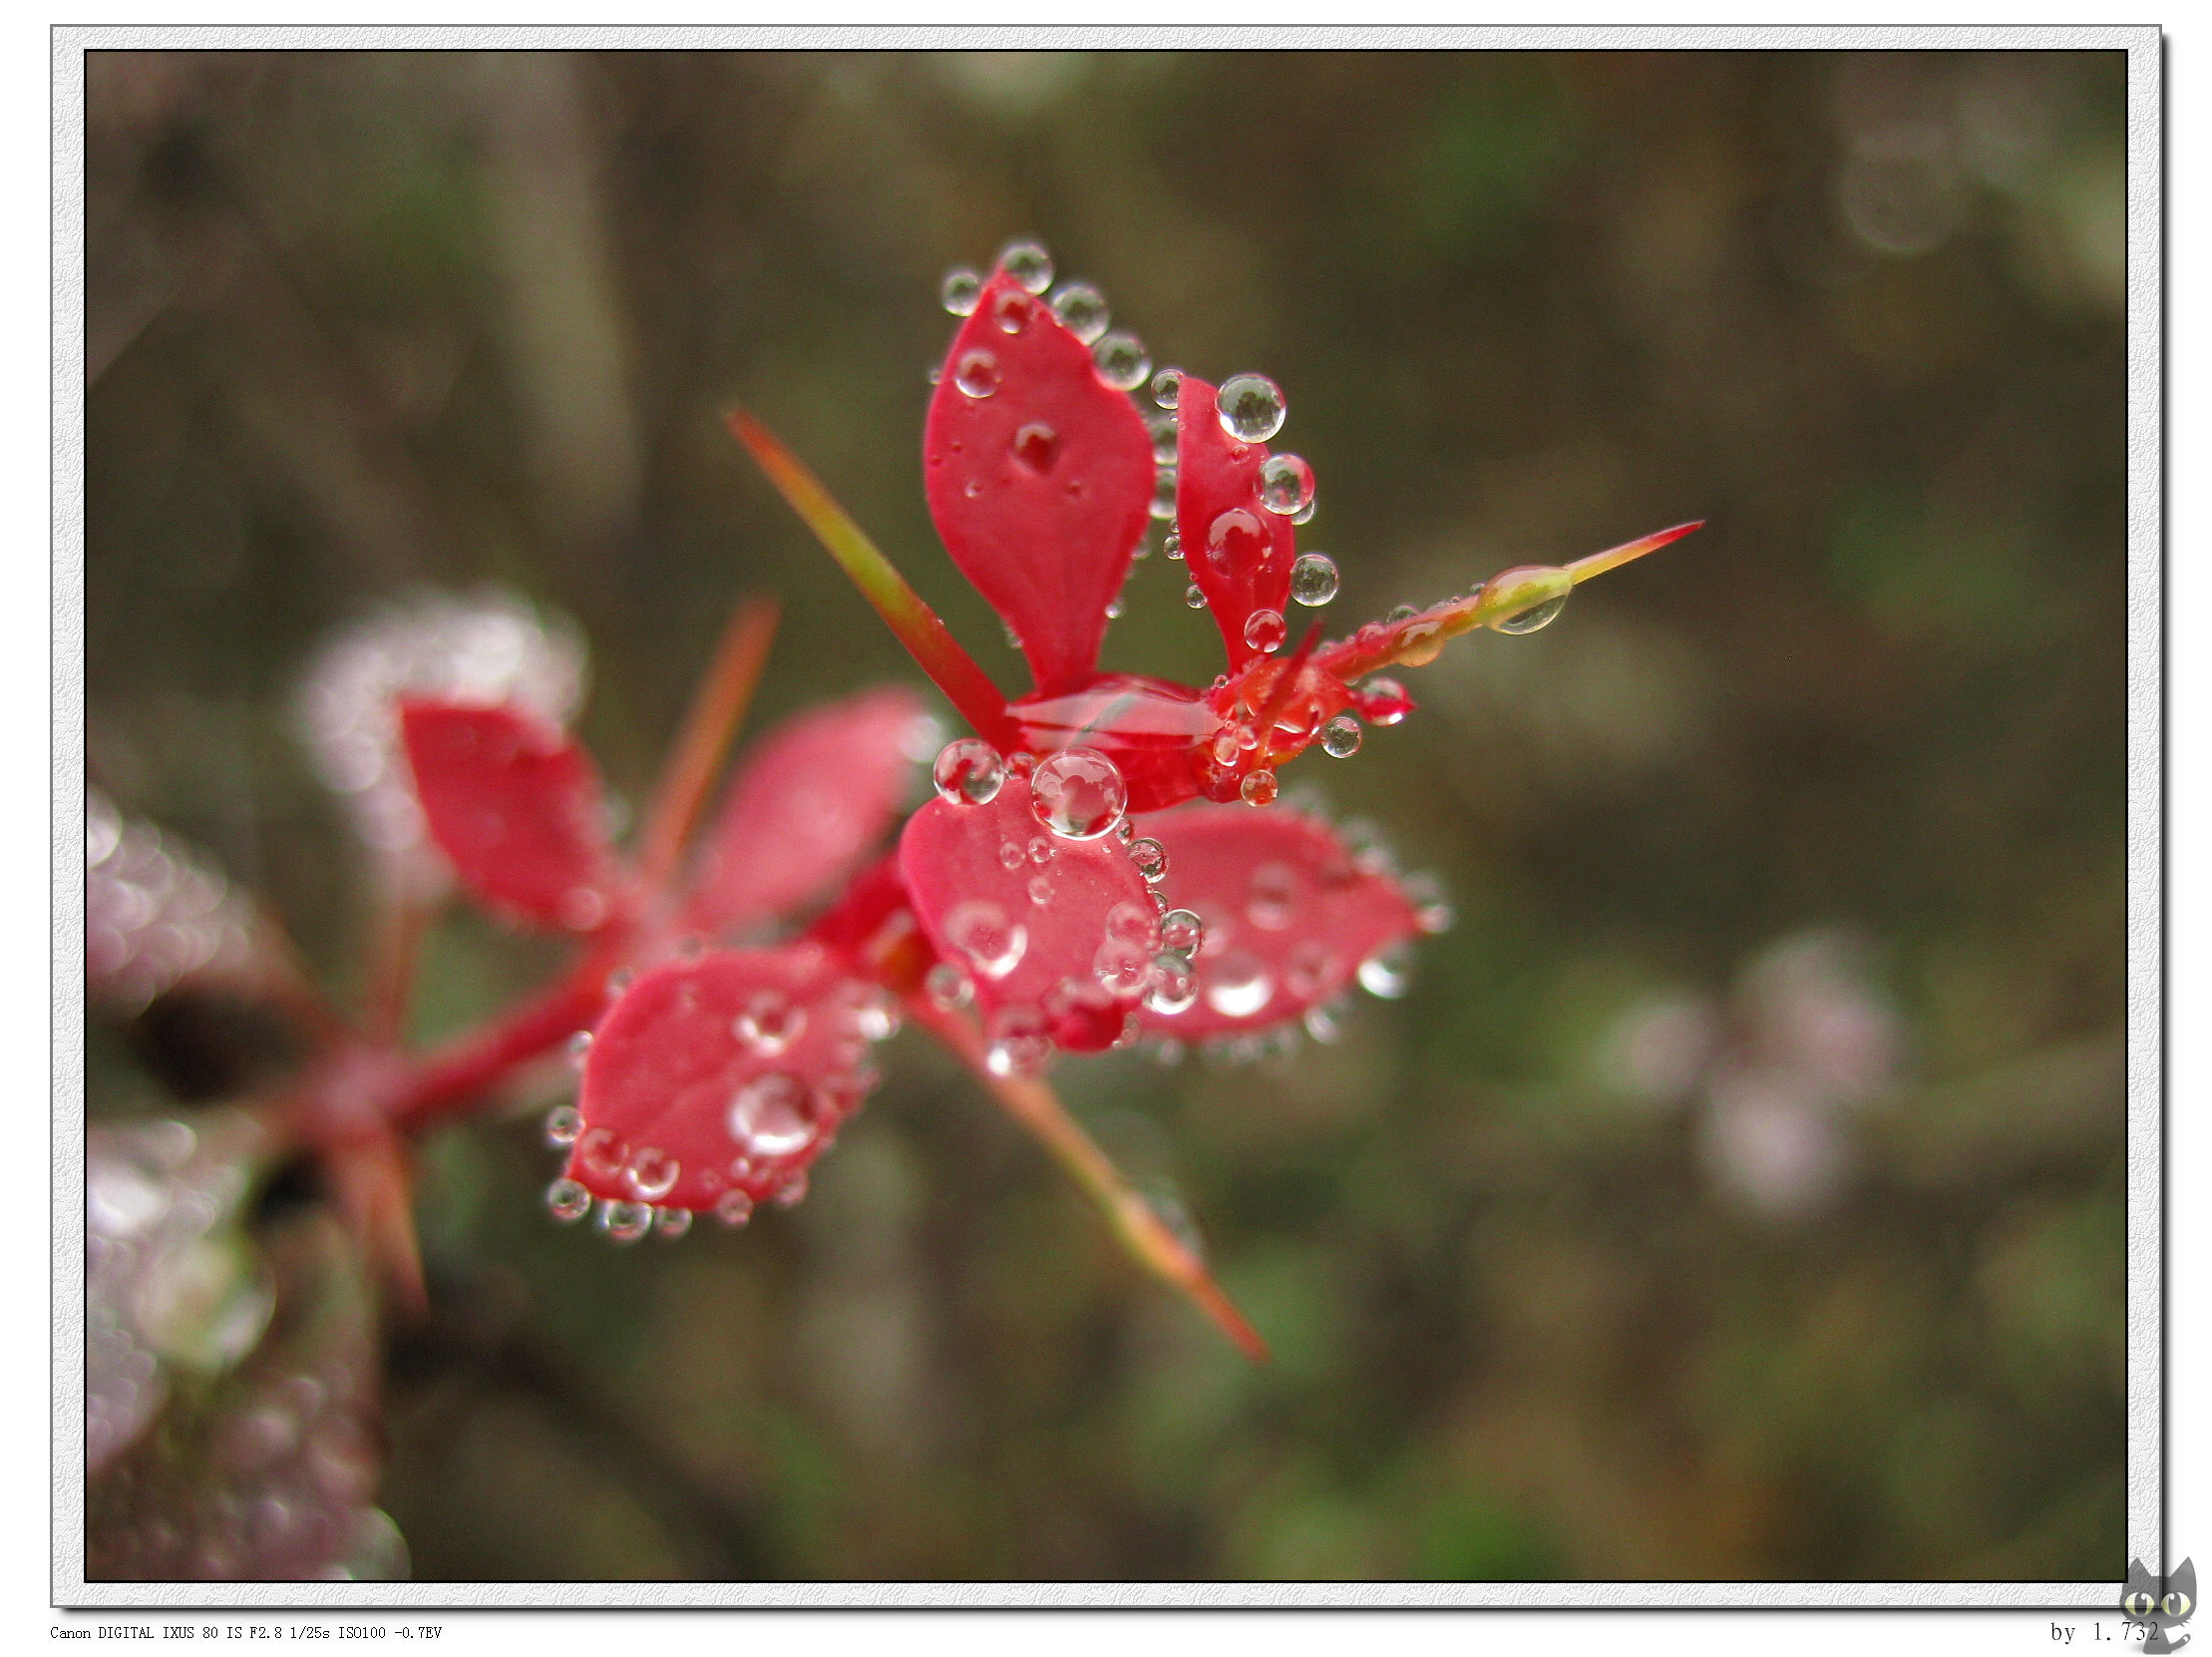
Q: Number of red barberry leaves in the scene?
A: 7